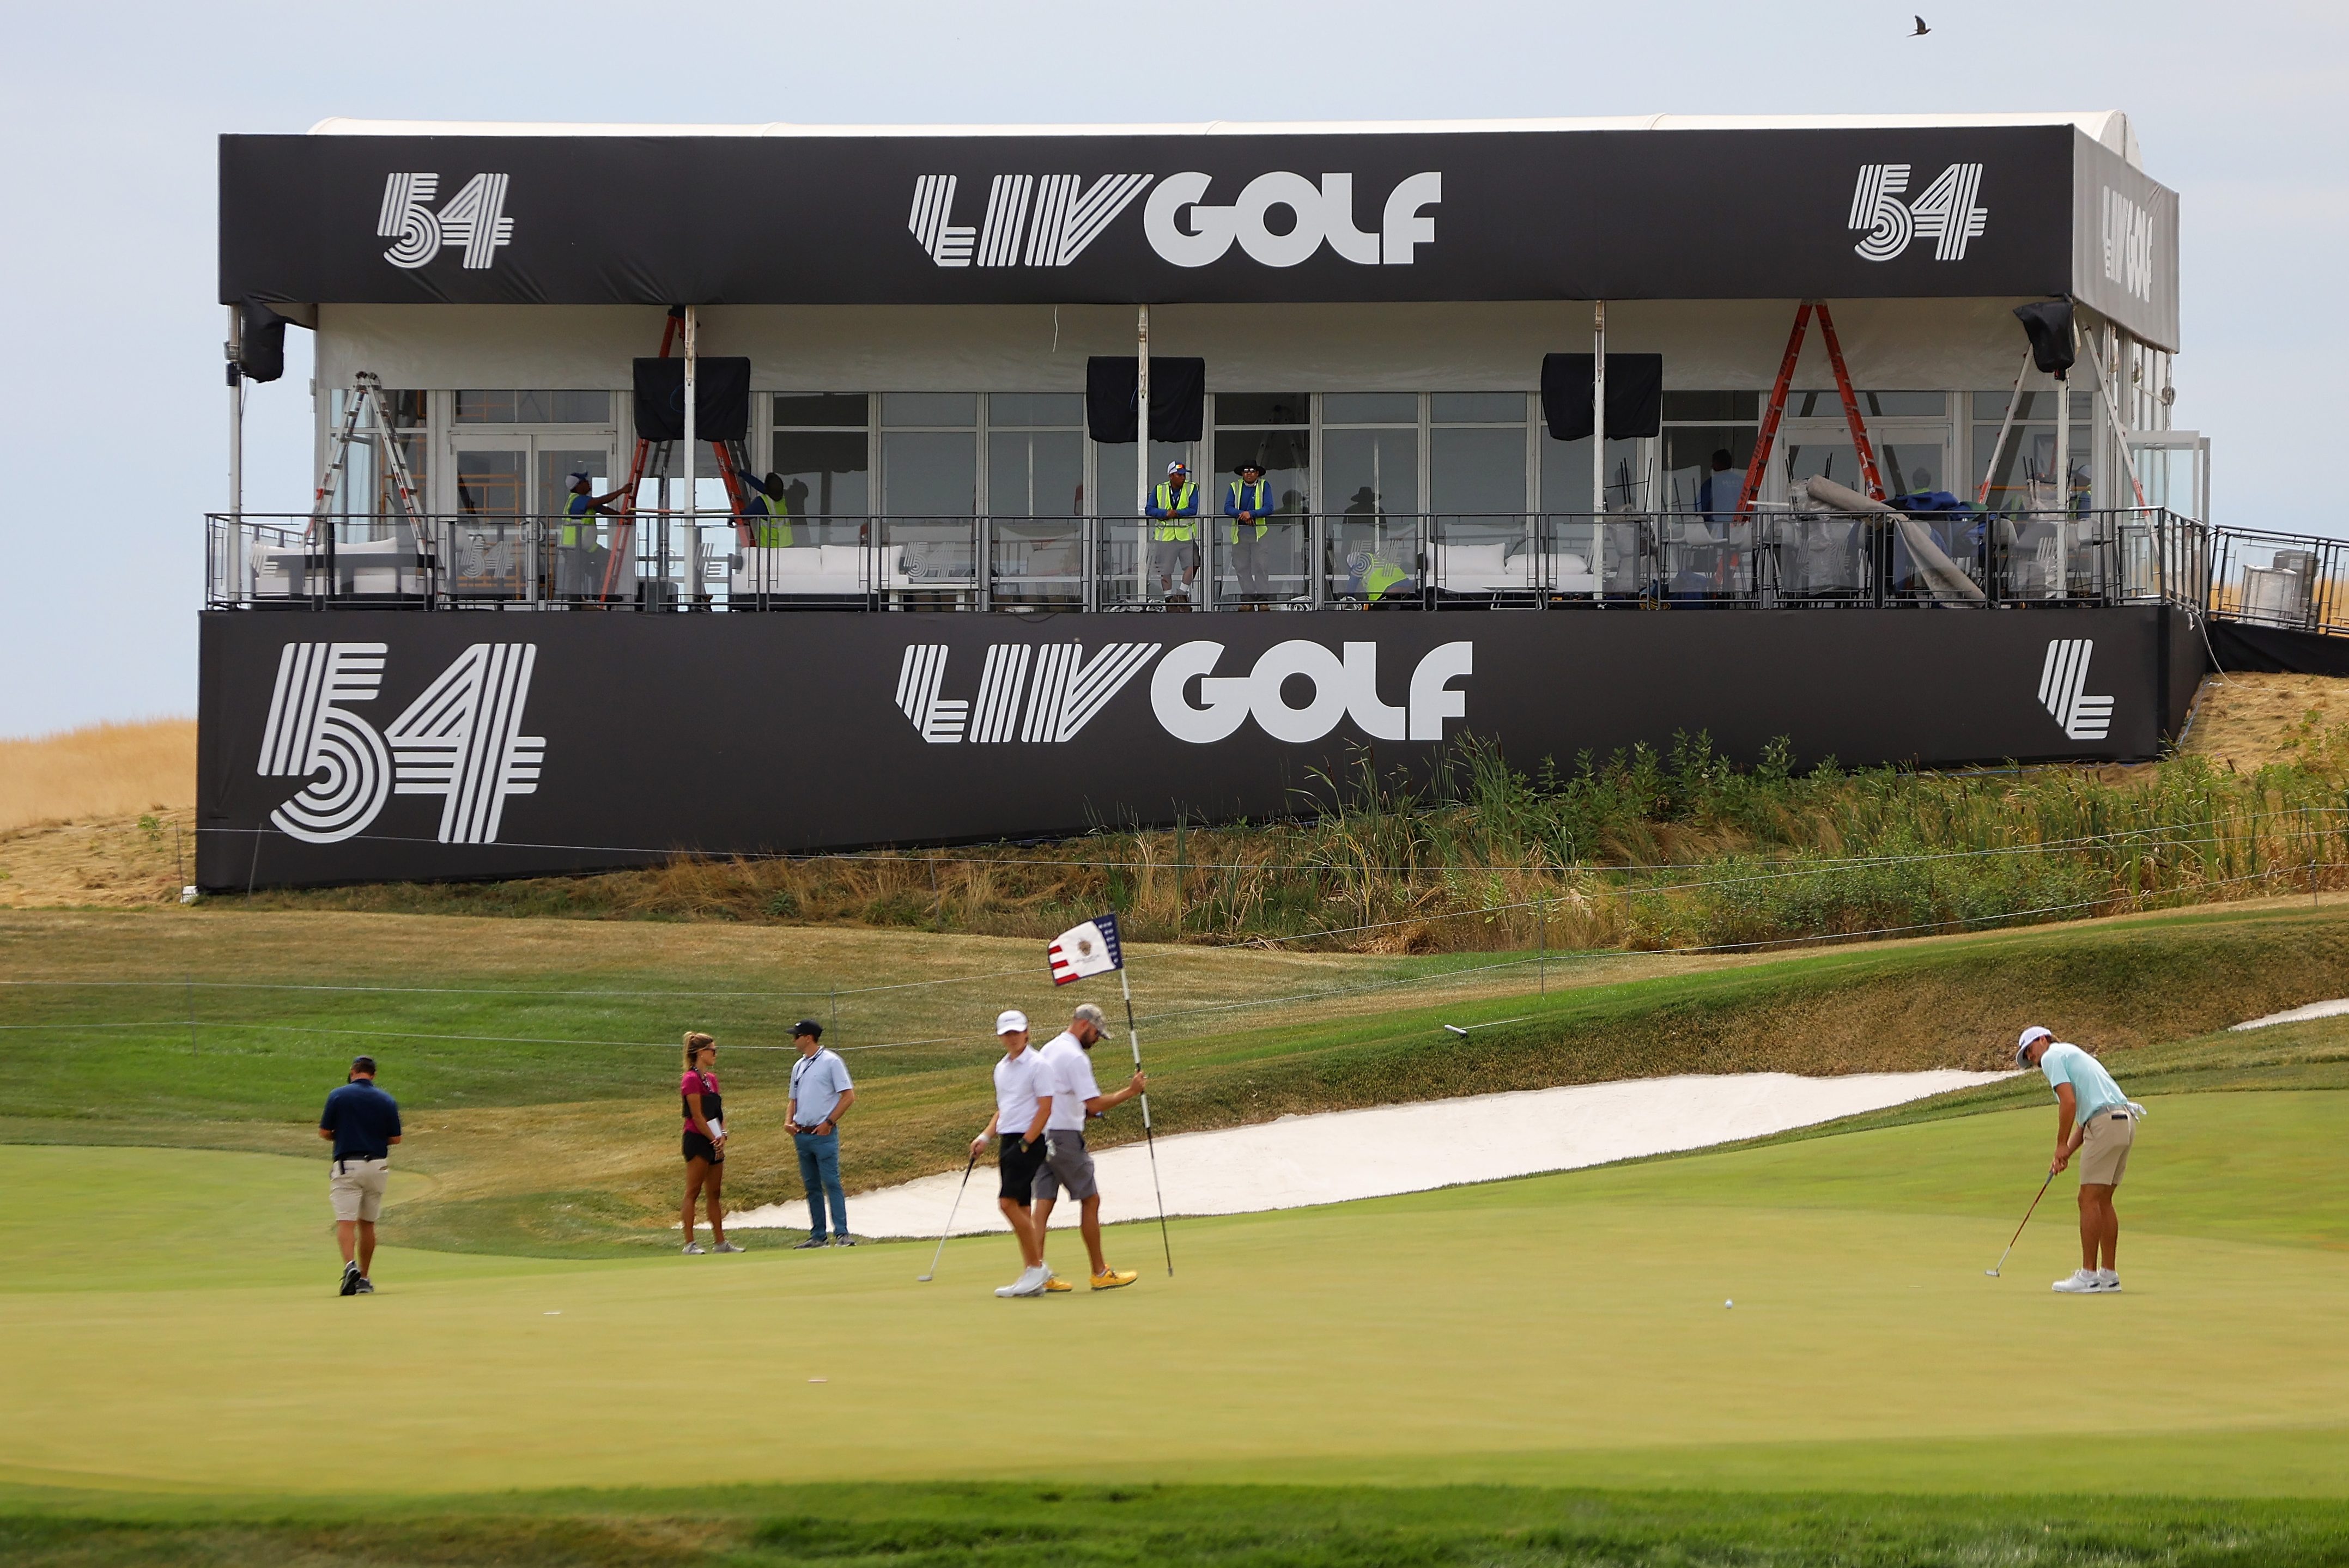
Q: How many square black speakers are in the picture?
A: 3